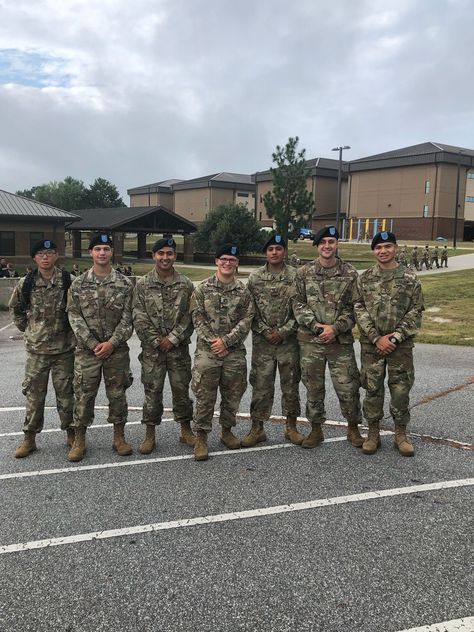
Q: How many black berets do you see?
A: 7